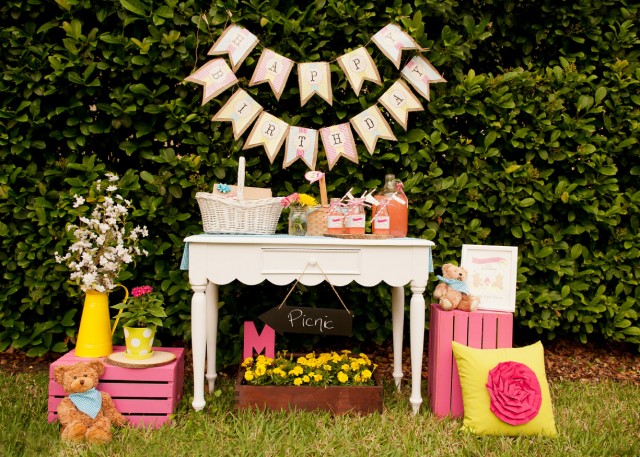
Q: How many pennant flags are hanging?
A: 13